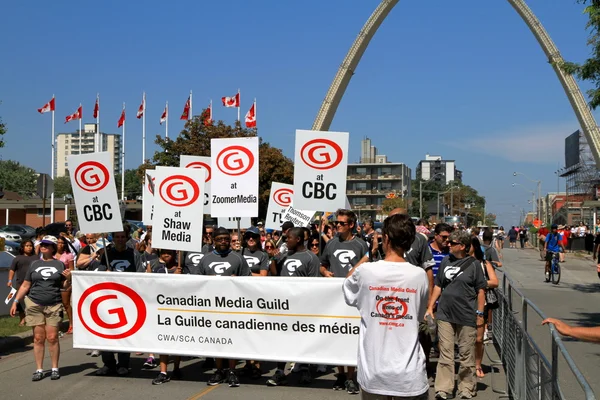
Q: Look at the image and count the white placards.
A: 9